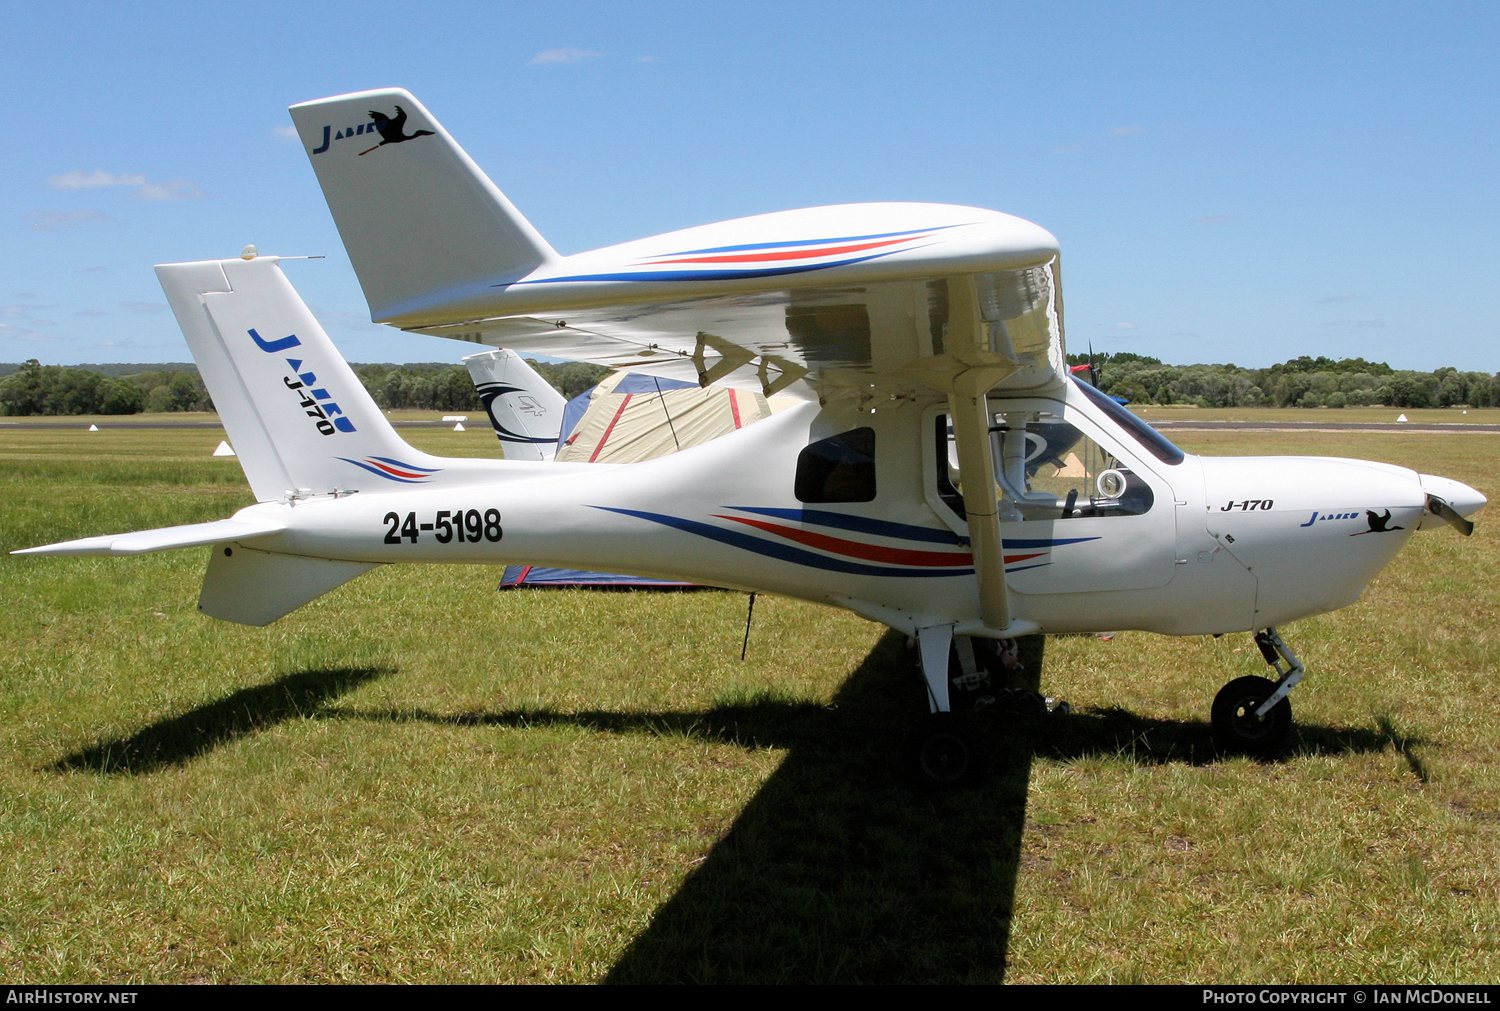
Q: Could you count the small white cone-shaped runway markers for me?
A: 5